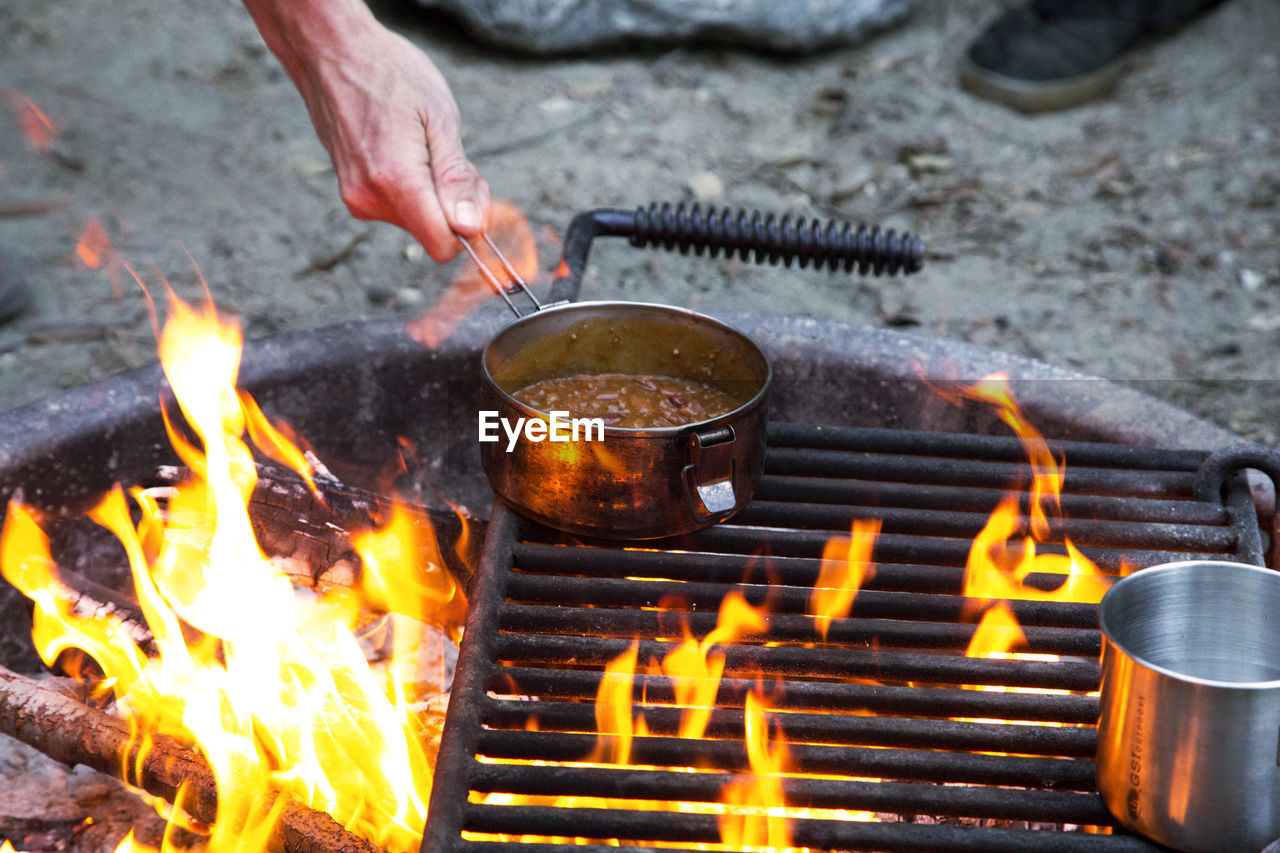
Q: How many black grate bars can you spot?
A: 15